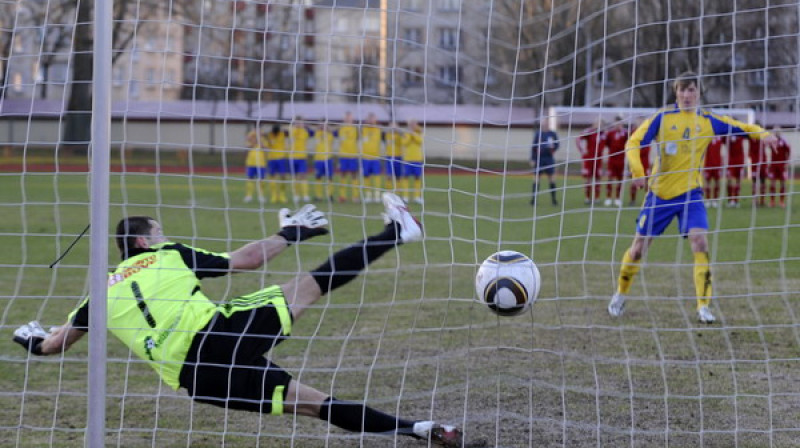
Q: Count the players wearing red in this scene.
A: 7